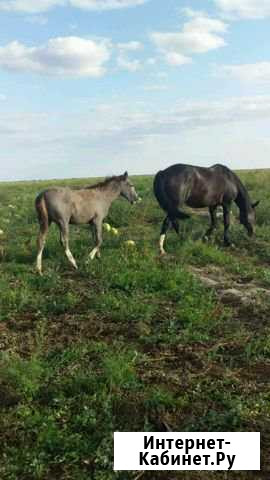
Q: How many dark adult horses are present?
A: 1